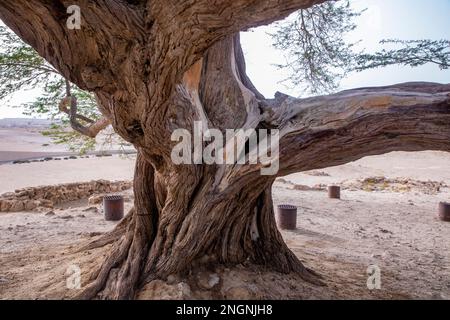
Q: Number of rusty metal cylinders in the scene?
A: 4